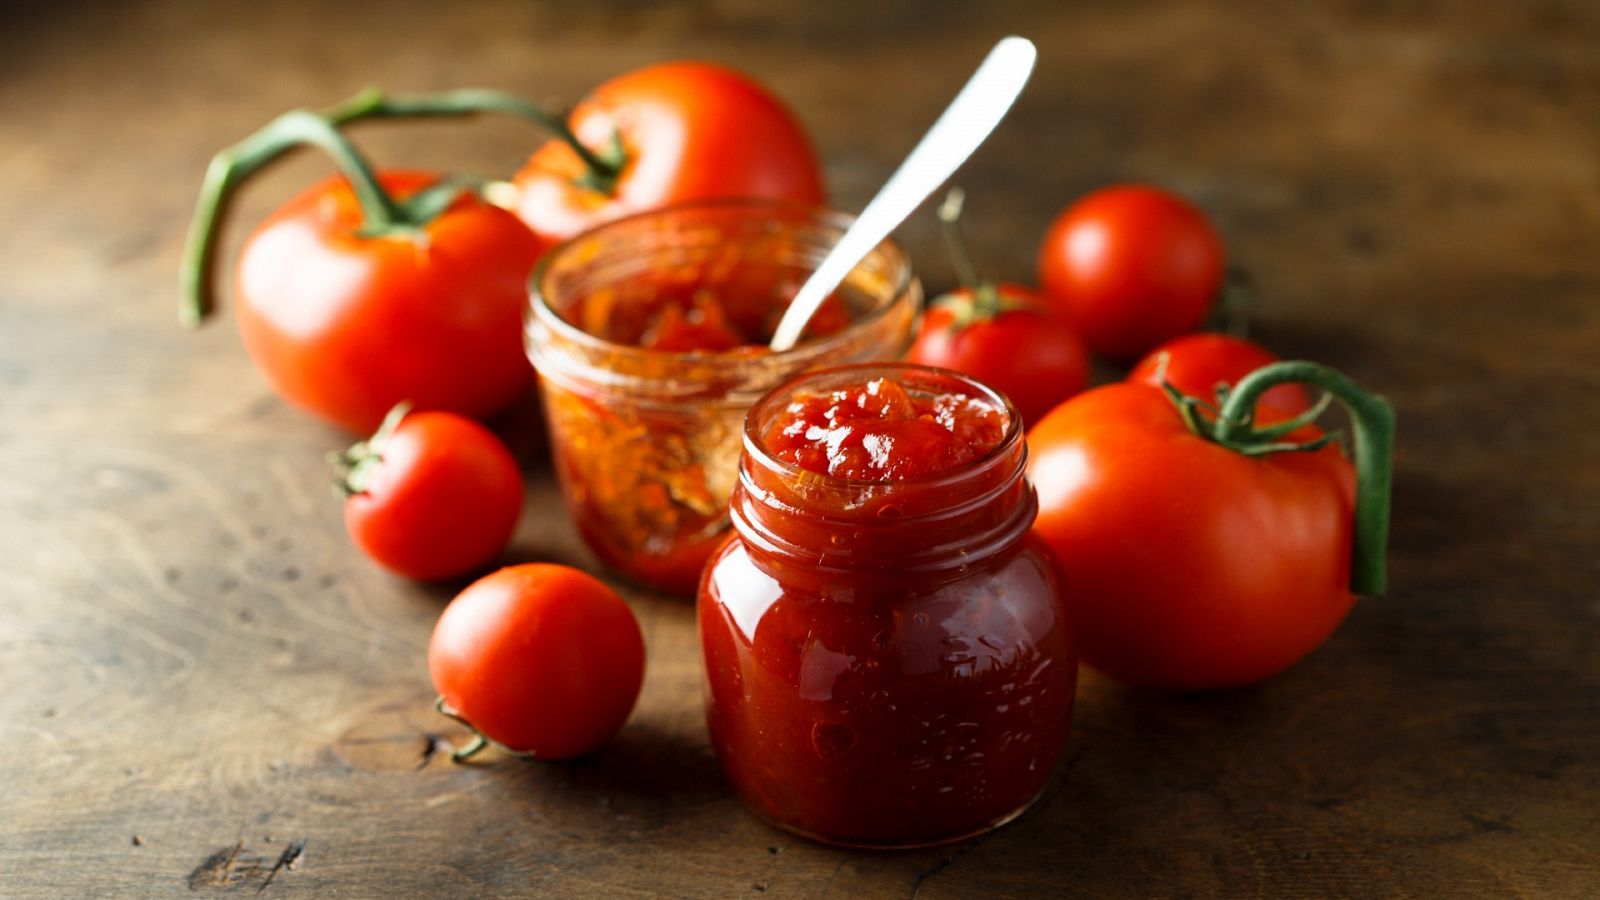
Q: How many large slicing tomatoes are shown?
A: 3